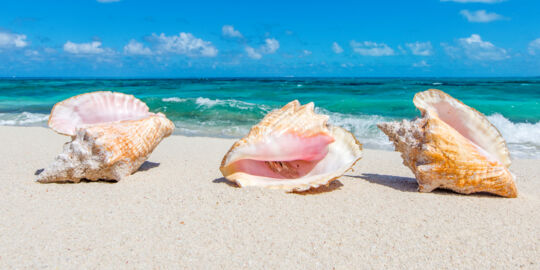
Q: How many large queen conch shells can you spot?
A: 3